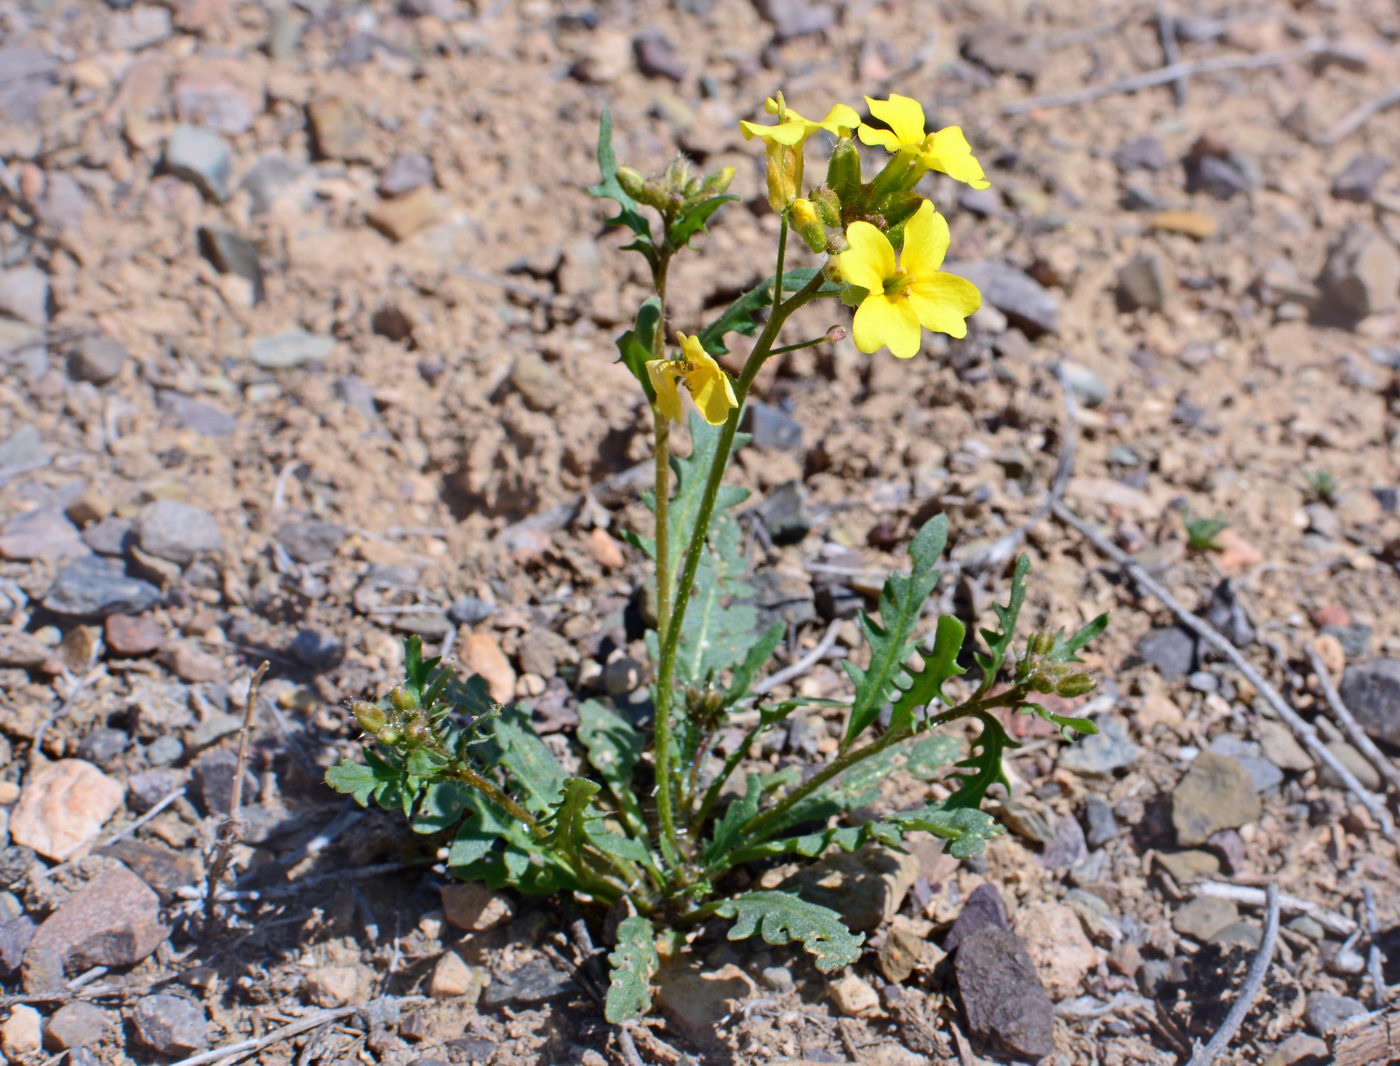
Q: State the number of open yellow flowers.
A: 4